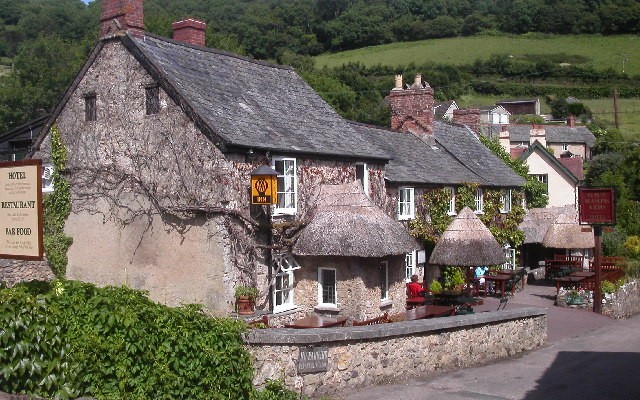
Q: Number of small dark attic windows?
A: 2